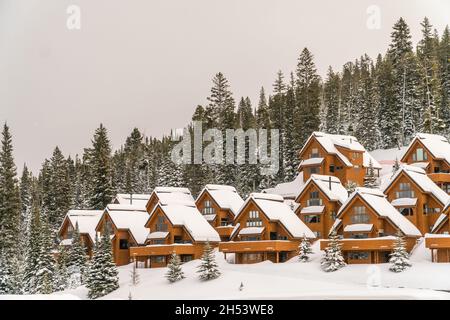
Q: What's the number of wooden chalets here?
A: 13